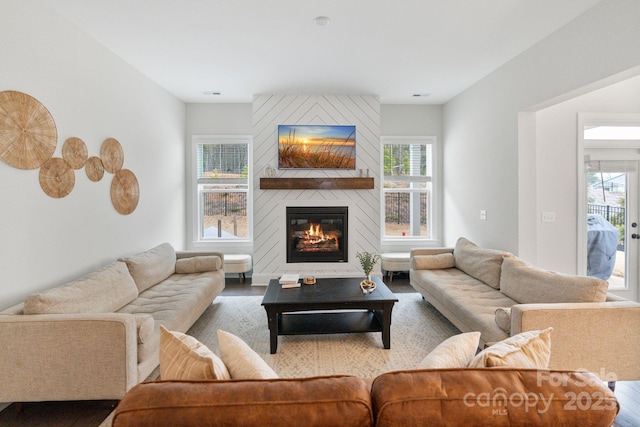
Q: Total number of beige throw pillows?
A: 4